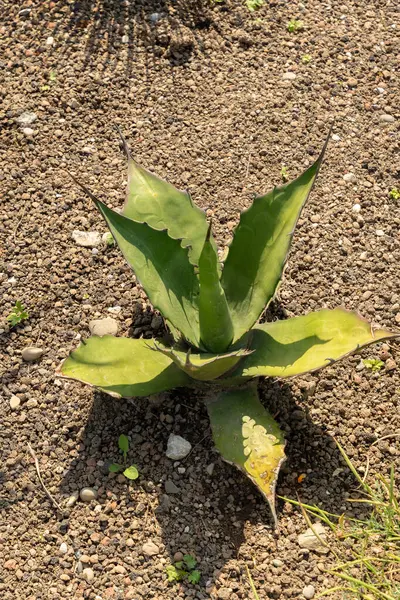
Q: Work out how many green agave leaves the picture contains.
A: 8